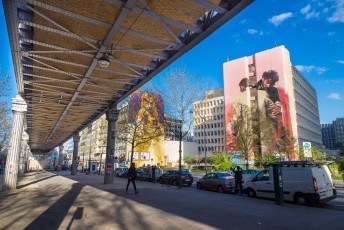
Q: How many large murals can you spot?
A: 2